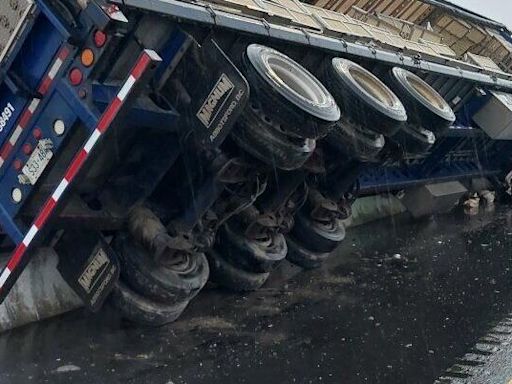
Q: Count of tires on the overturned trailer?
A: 12